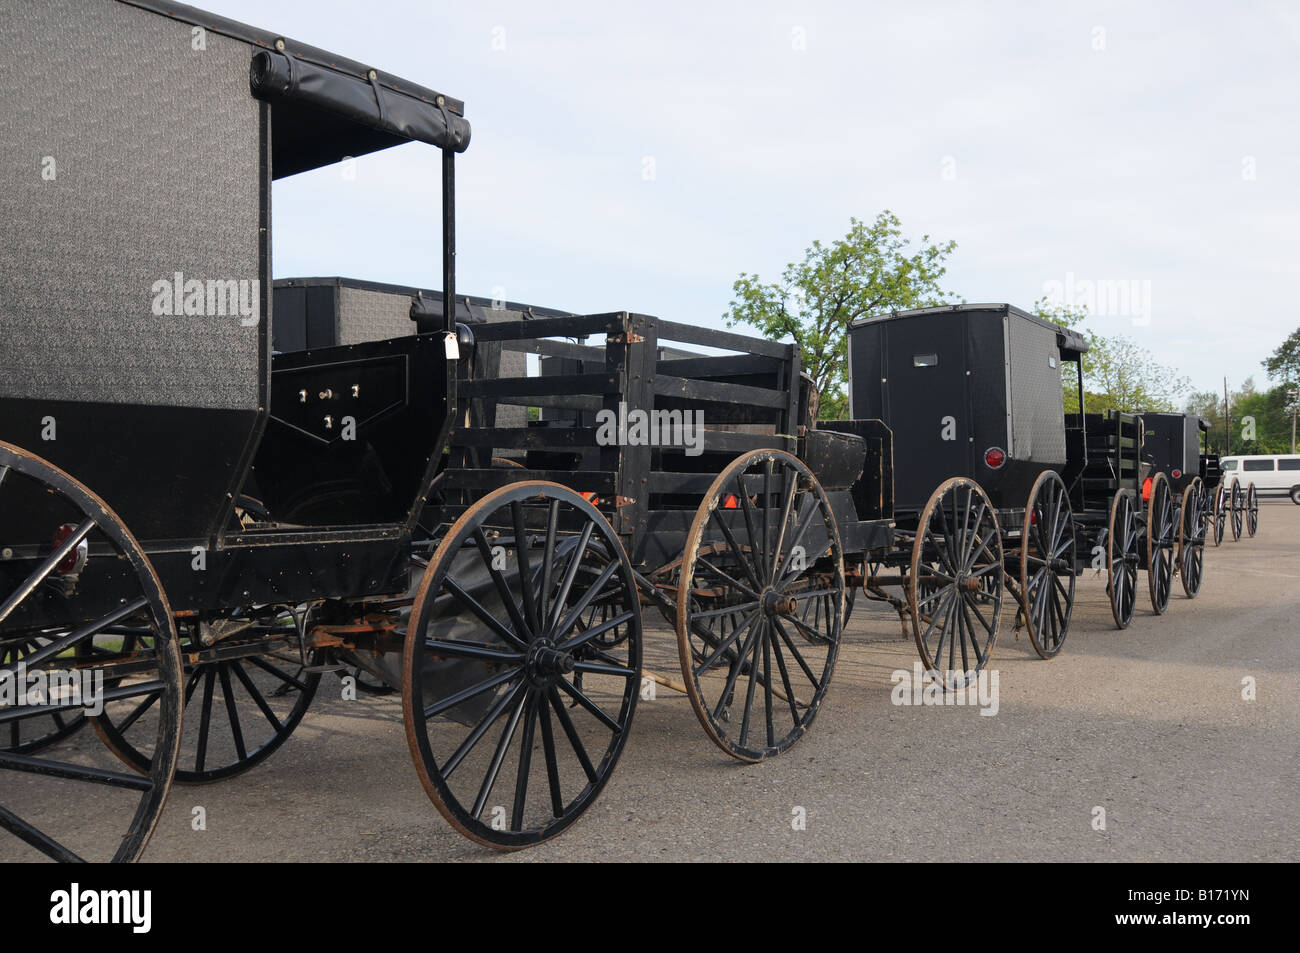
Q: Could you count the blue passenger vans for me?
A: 0